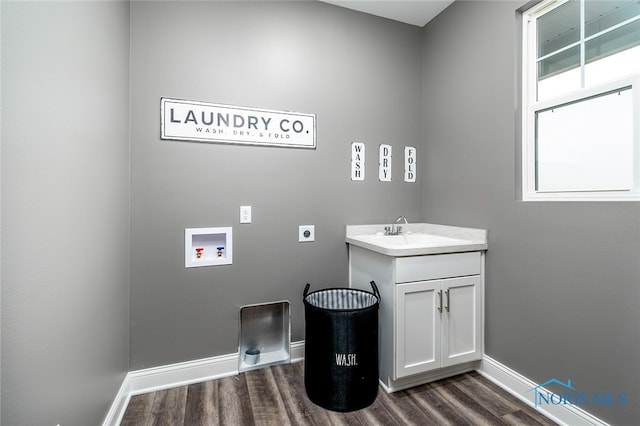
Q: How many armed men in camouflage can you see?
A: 0